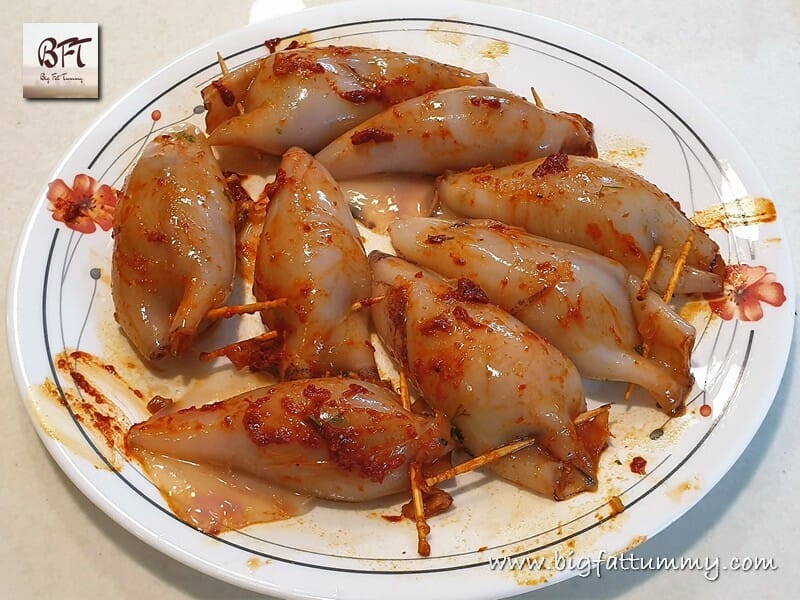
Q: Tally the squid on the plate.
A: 8